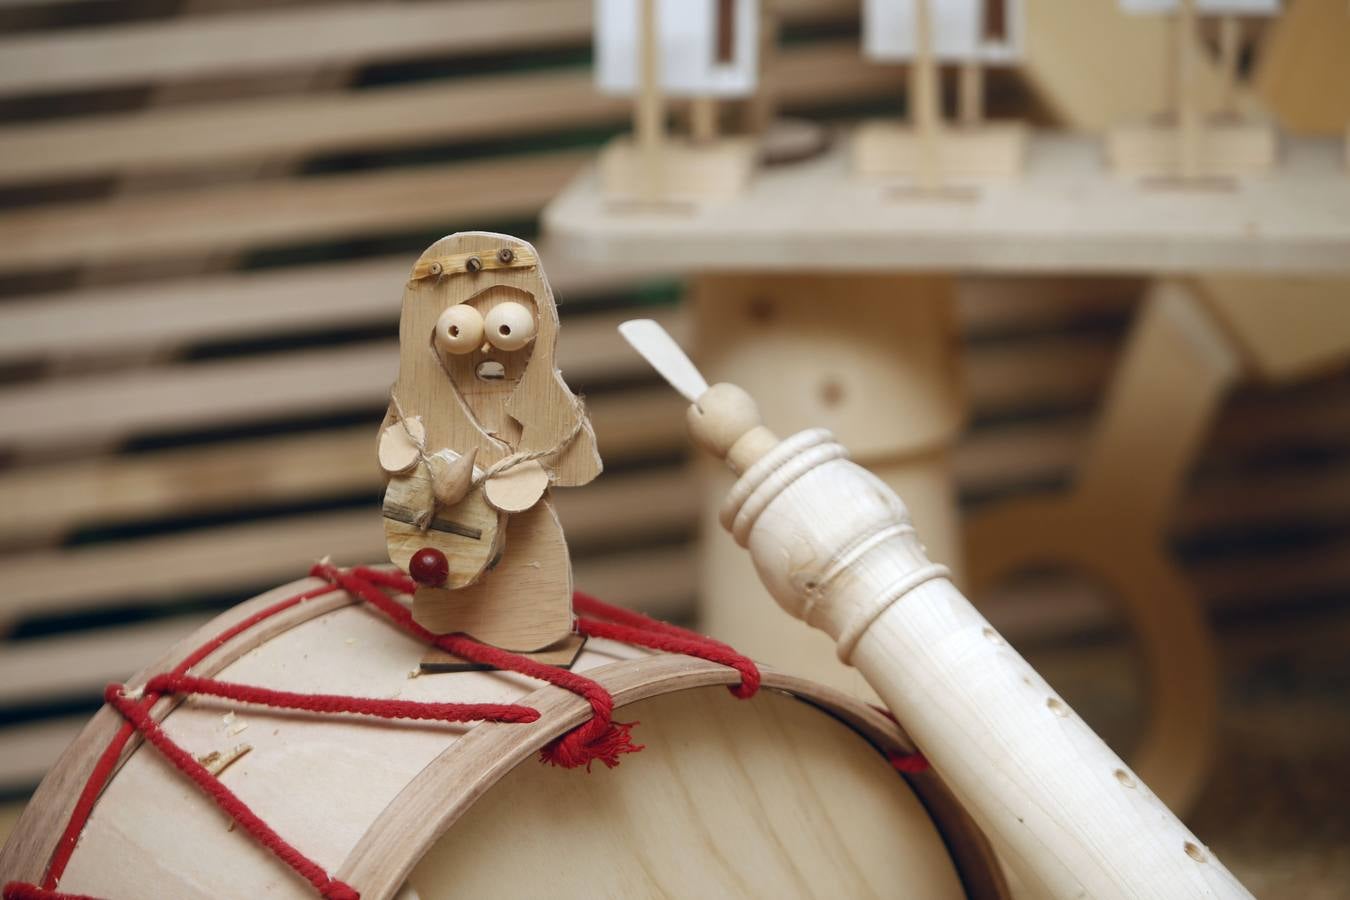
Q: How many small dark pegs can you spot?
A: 3